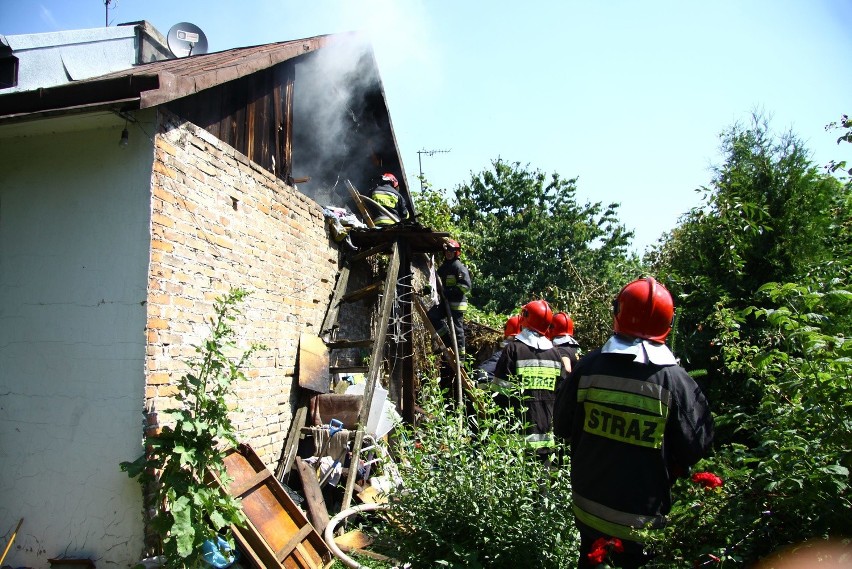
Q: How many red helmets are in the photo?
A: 6